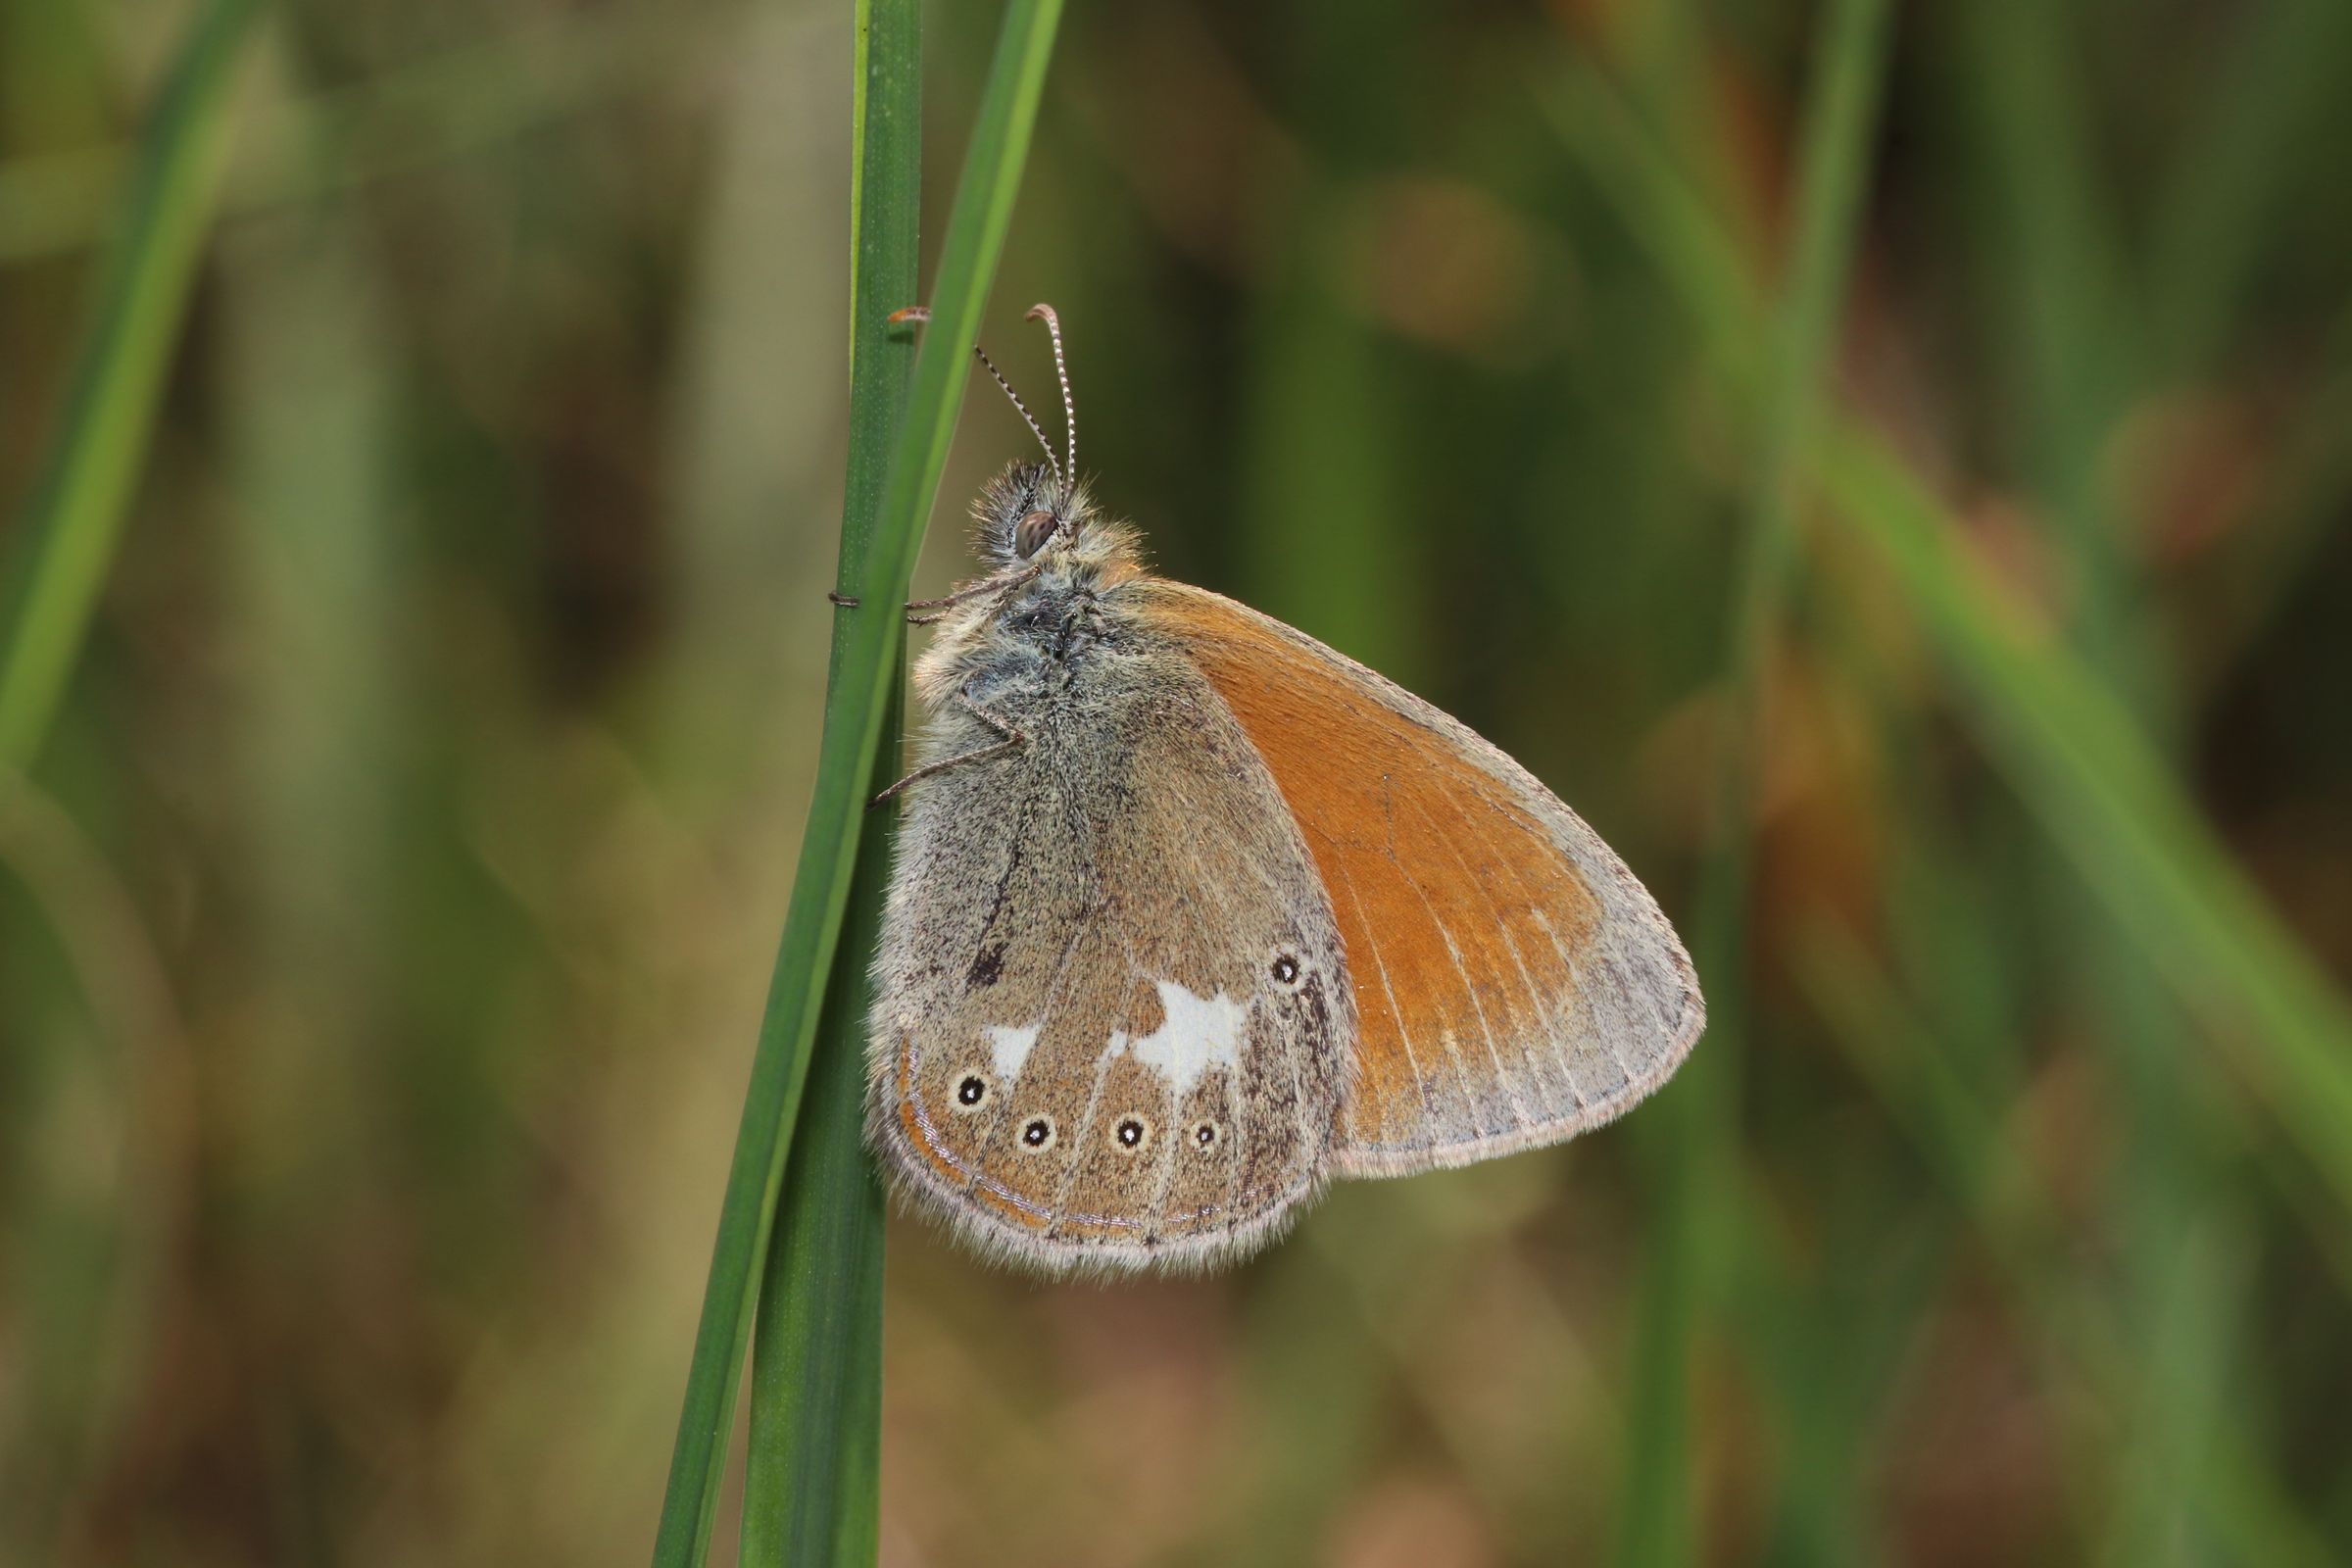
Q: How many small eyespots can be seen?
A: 5